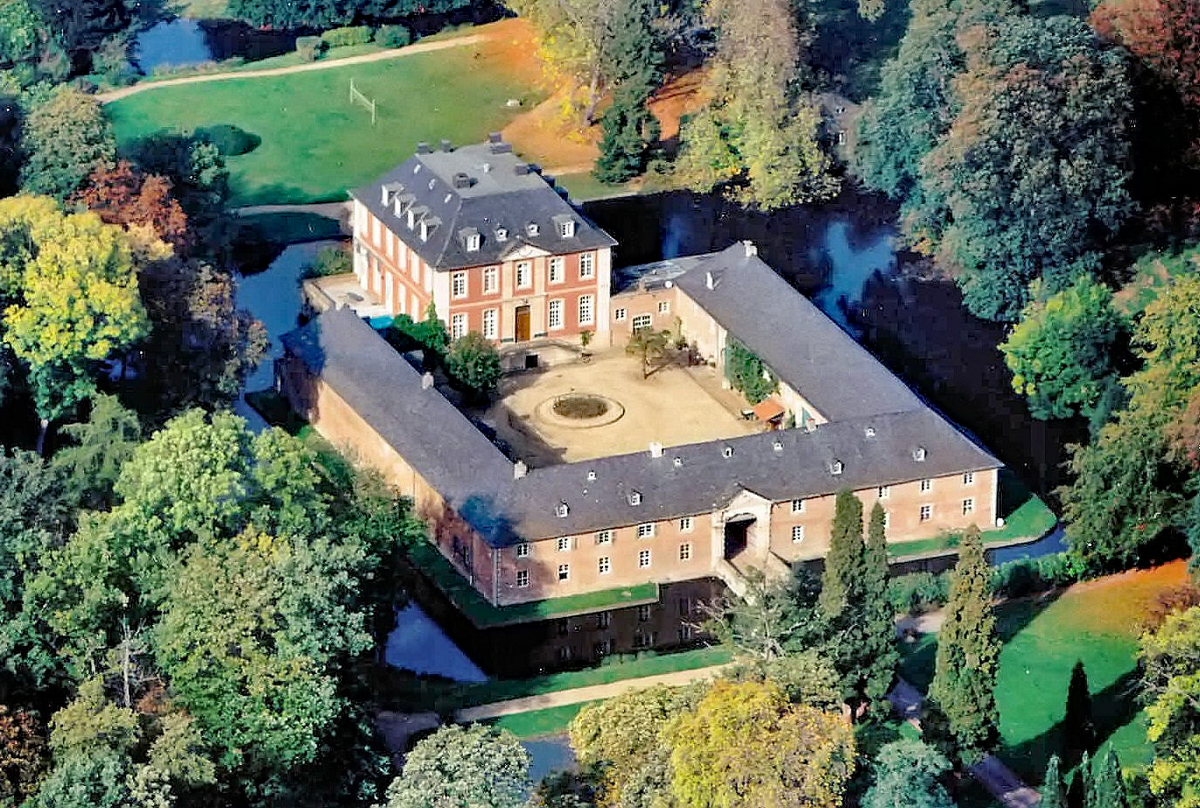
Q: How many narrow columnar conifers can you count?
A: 7